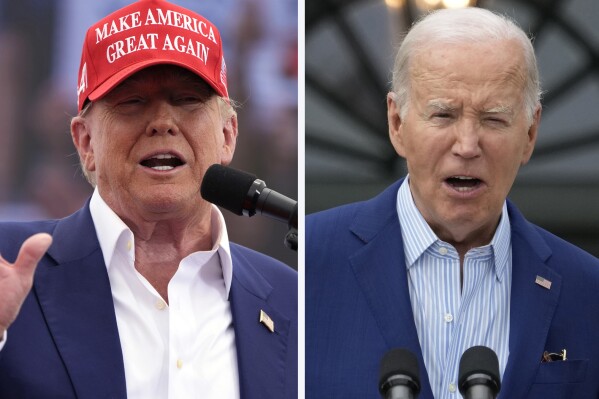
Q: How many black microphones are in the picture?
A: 3